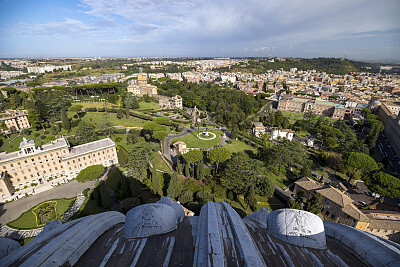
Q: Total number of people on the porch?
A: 0